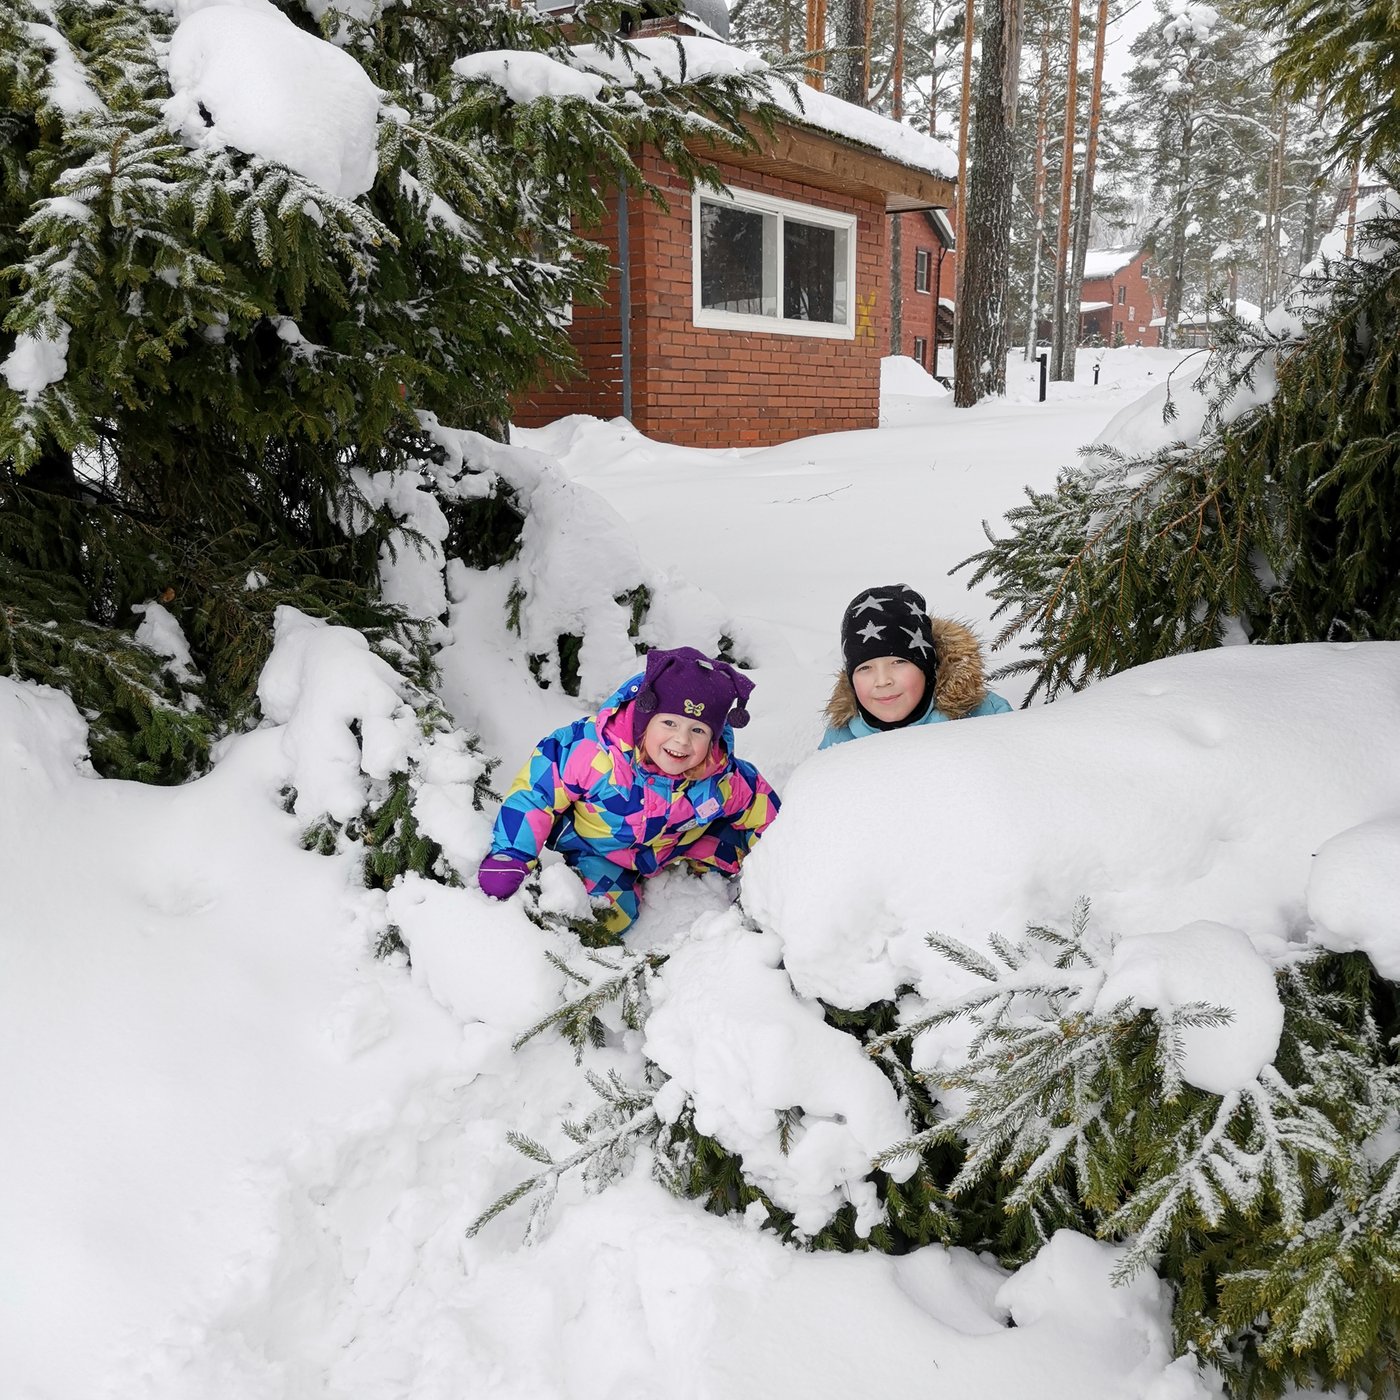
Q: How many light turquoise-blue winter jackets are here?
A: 1